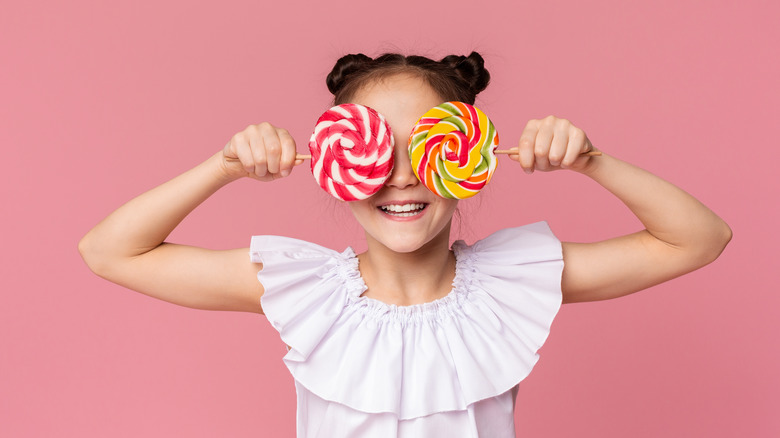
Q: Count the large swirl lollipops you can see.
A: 2